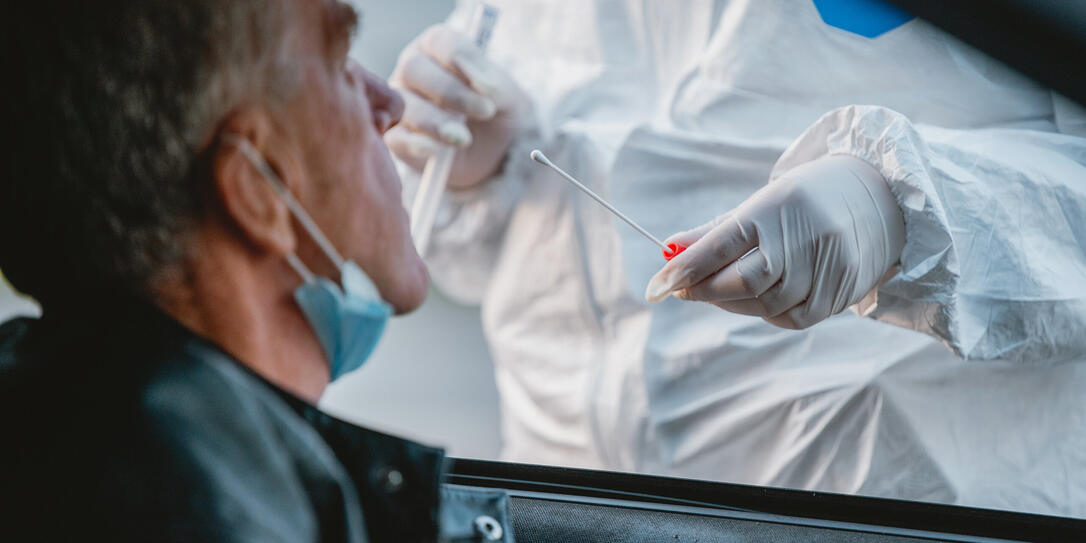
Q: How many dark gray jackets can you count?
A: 1